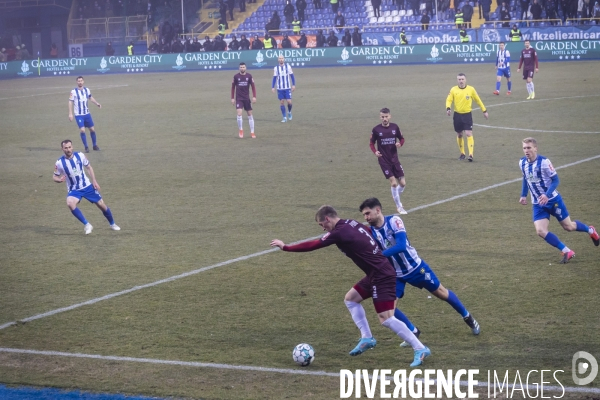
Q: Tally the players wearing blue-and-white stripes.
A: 6